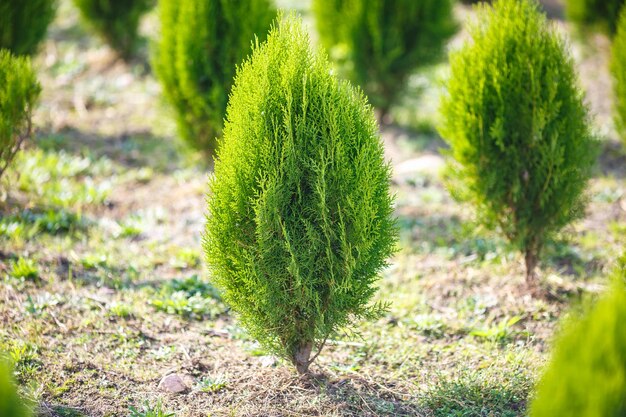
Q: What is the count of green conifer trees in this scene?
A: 11